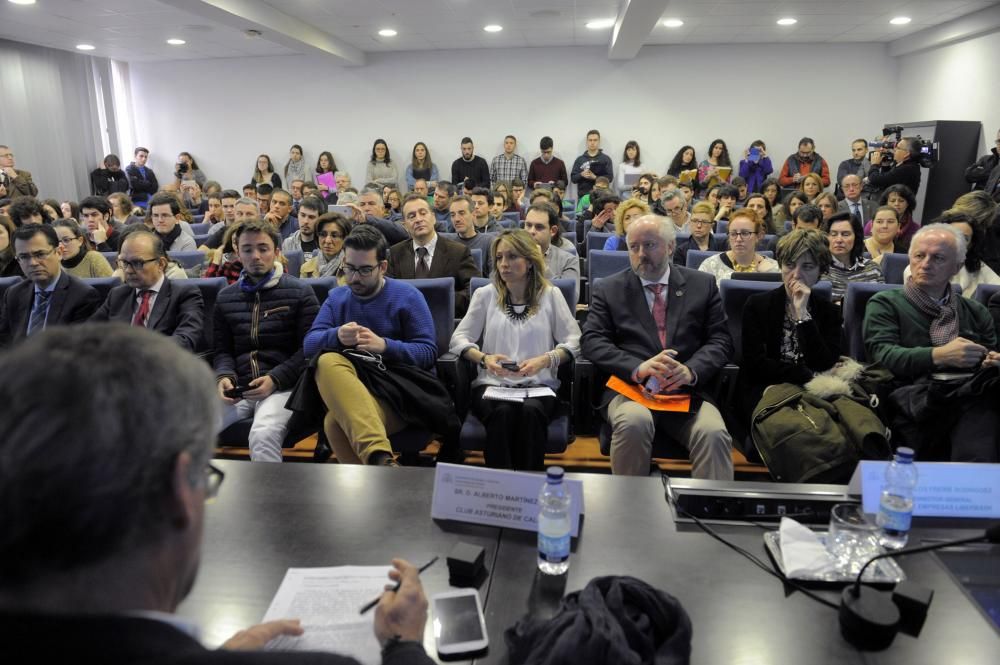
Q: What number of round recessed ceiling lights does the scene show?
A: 9